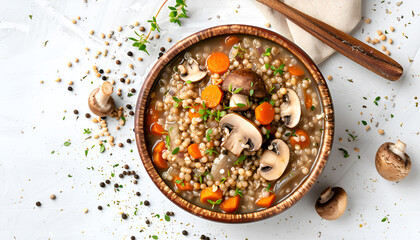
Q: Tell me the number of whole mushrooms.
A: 4